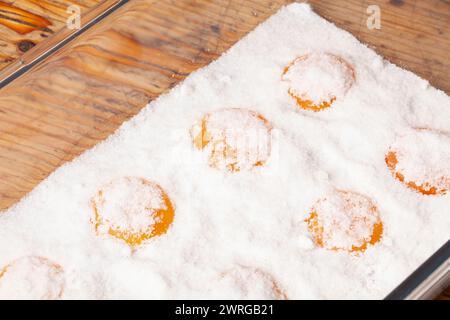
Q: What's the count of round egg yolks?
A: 7